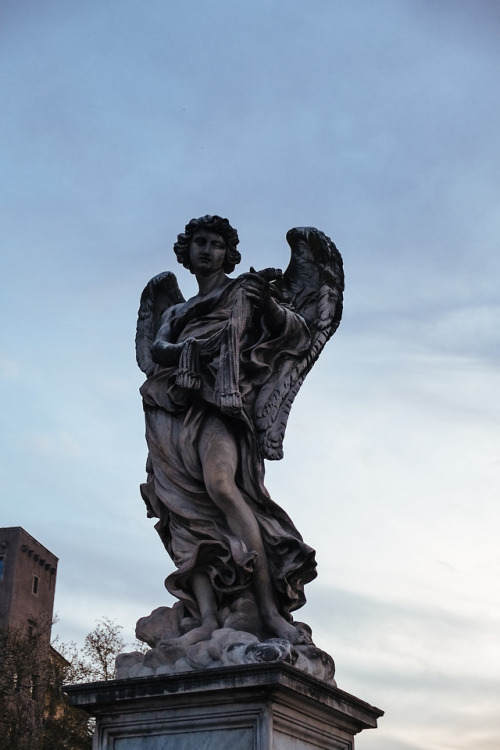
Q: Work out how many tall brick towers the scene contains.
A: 1